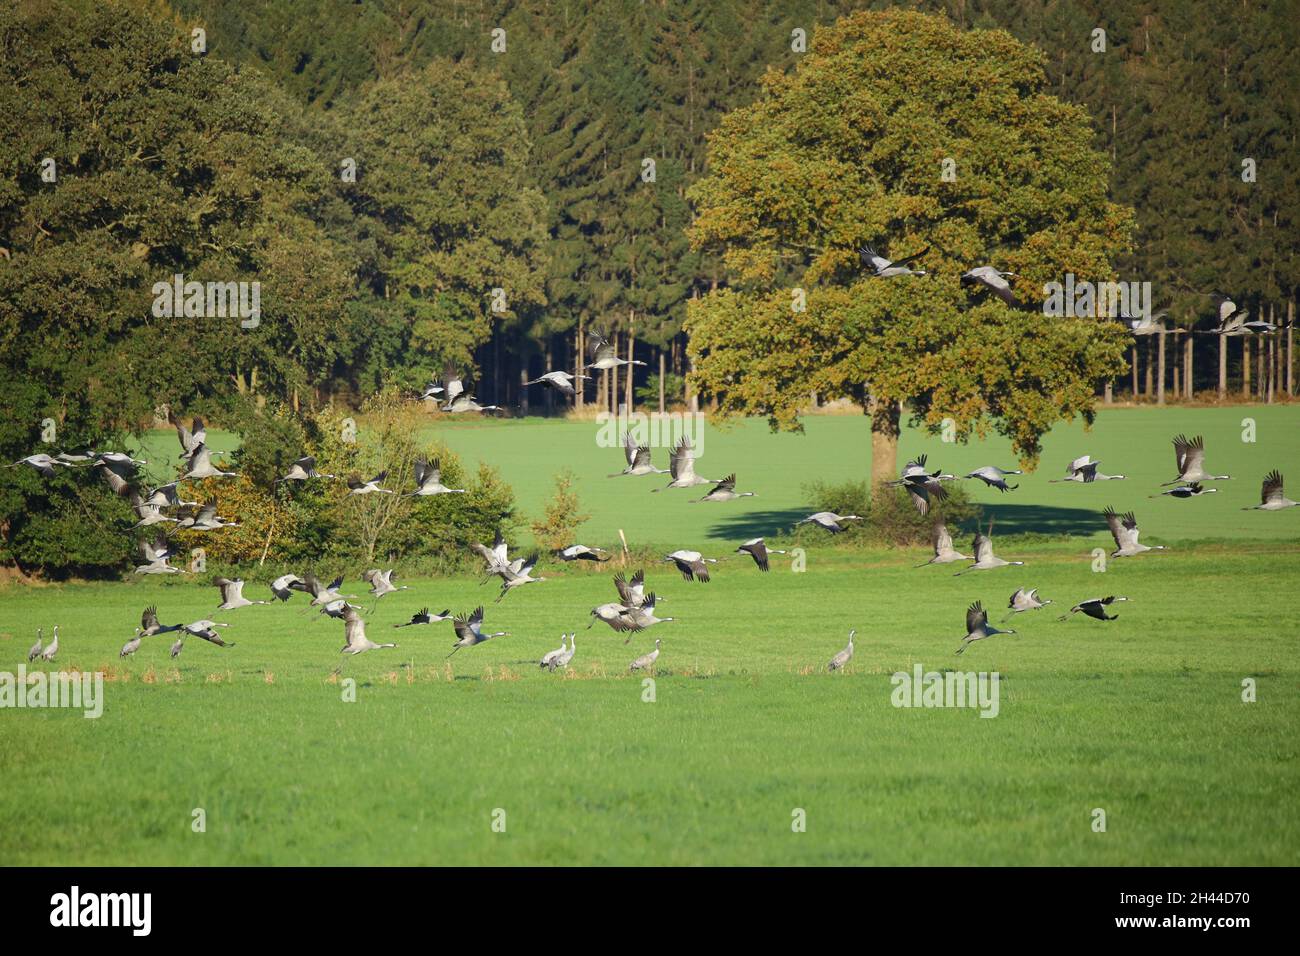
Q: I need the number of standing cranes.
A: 8